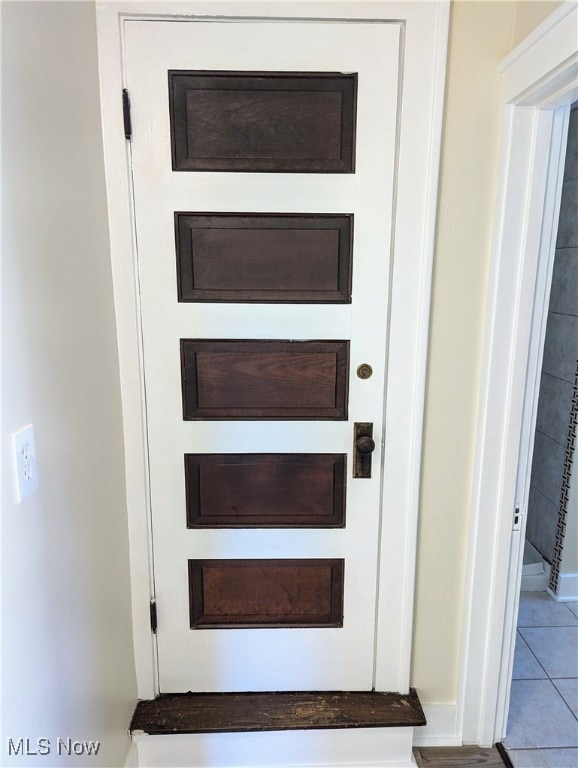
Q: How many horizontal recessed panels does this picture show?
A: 5